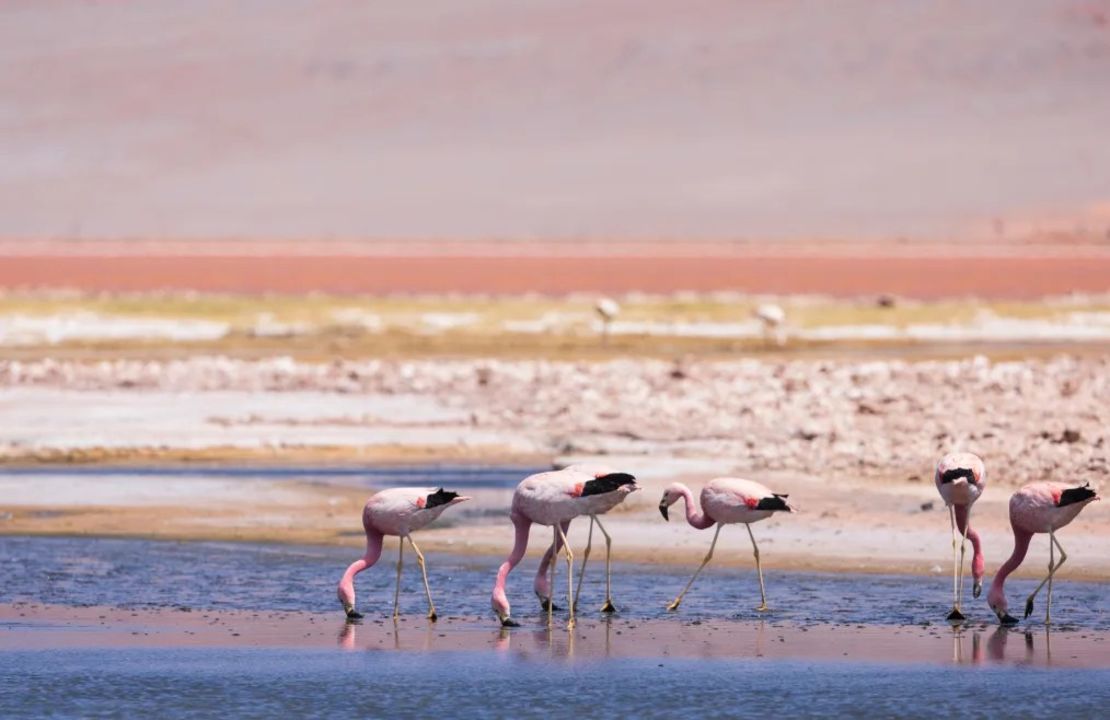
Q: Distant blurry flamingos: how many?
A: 2